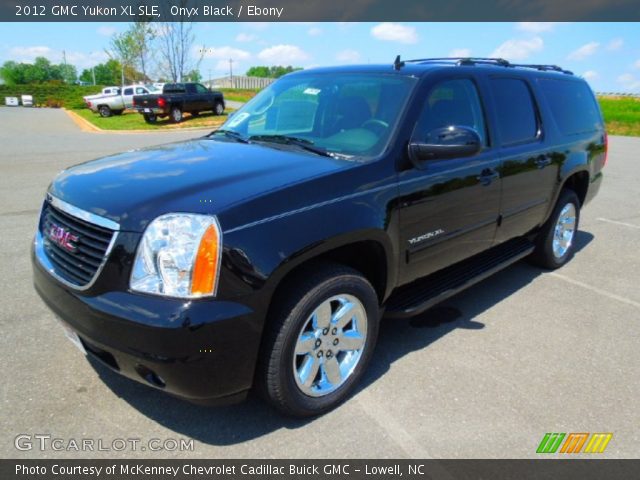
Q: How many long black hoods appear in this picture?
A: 1